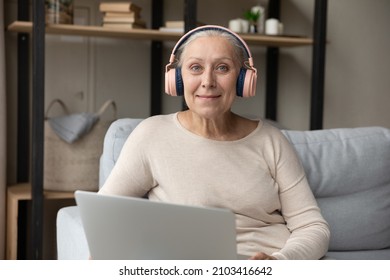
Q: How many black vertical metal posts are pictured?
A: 6